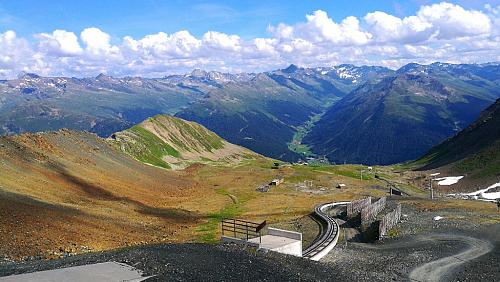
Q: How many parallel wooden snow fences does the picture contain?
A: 3